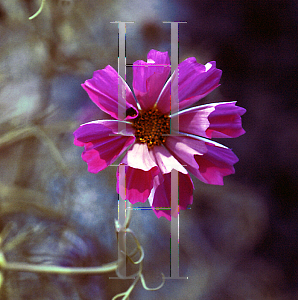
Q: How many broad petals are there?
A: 8